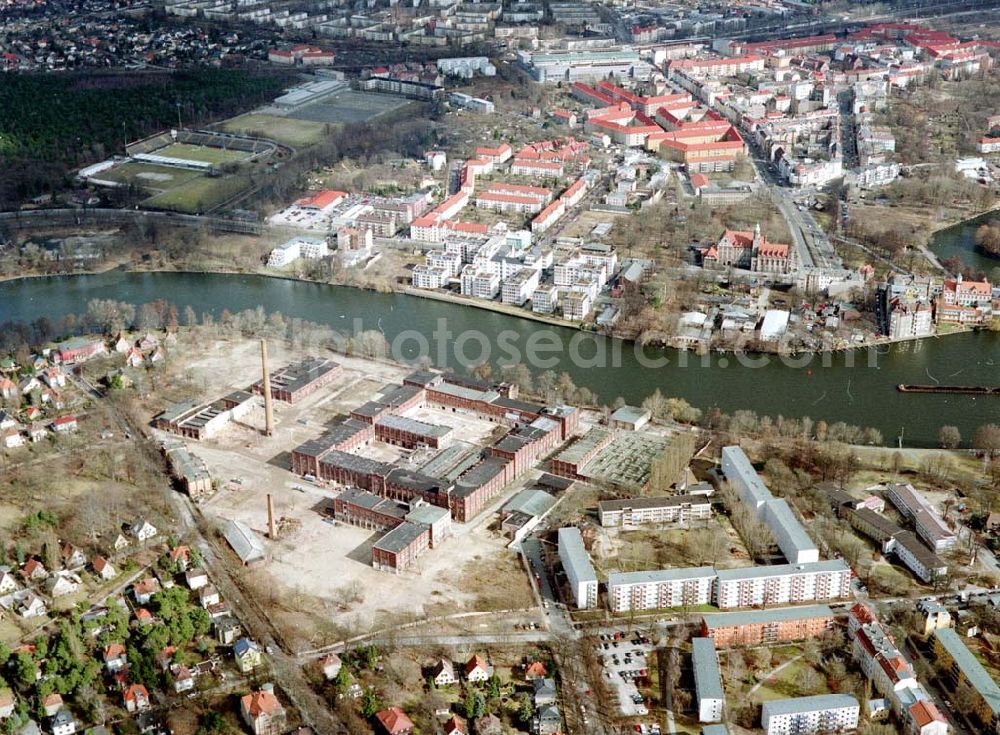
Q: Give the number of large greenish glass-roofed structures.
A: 1